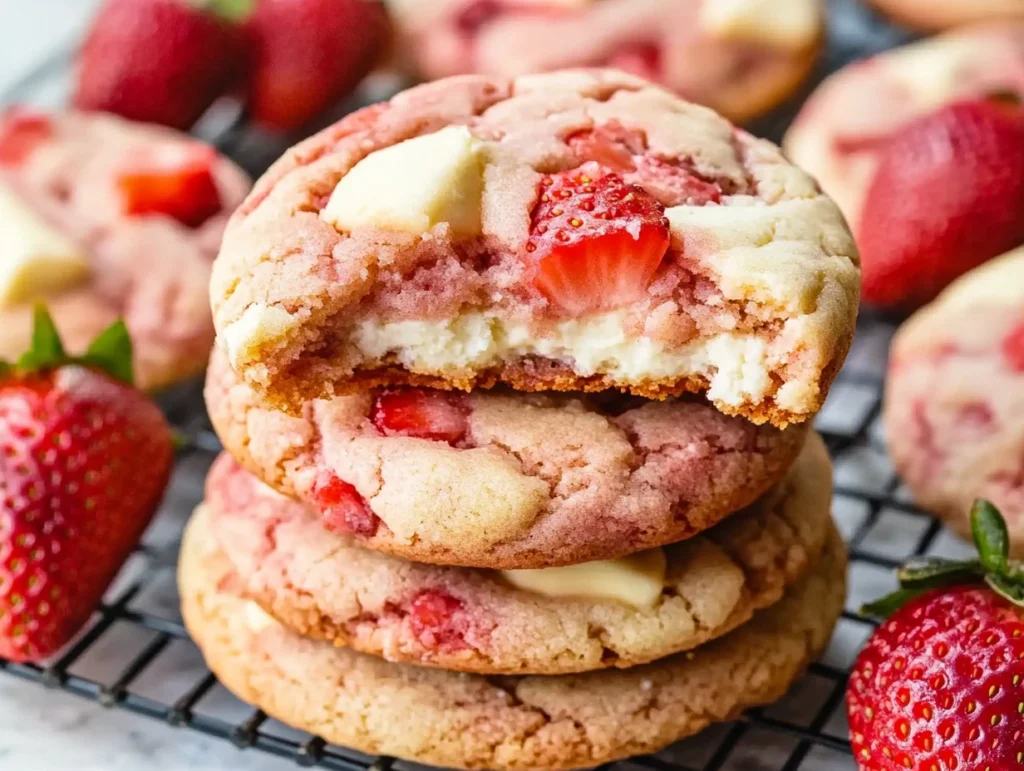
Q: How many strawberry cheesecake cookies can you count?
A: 9